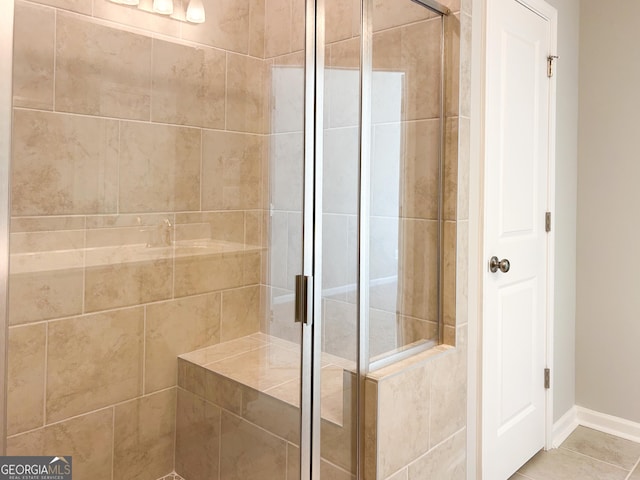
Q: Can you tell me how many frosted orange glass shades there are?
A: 0